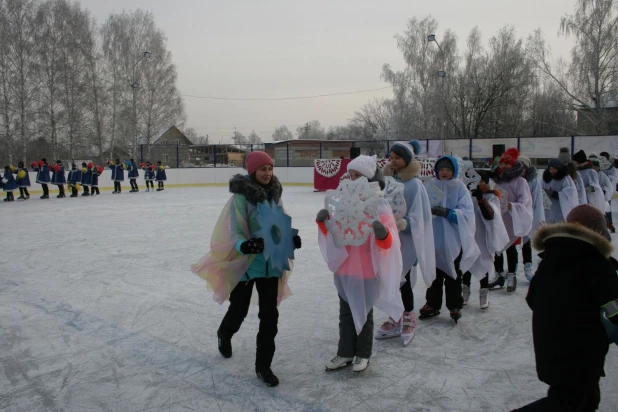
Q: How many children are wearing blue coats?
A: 11